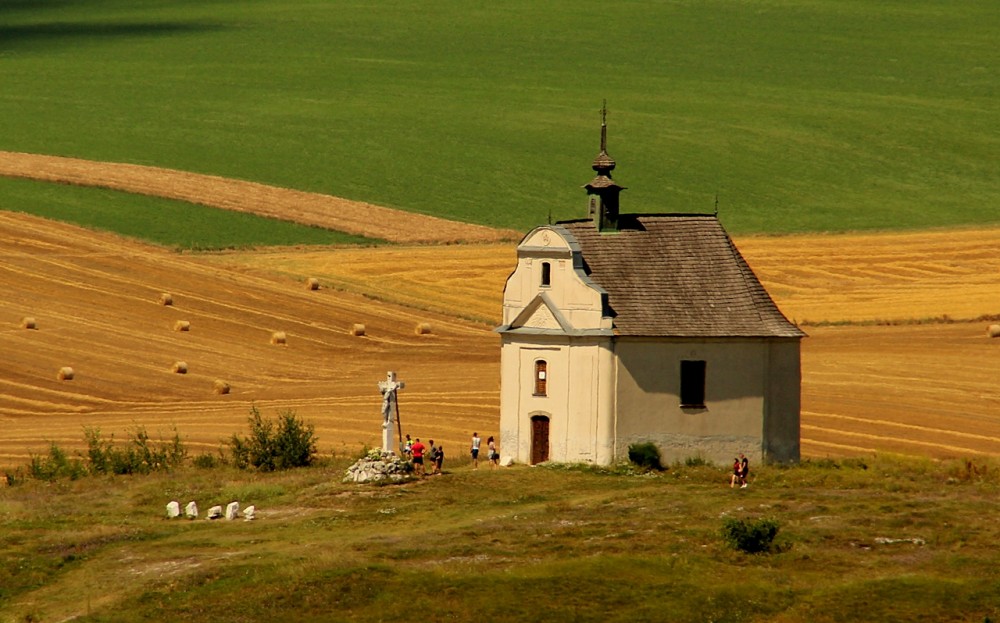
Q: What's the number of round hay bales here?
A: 11